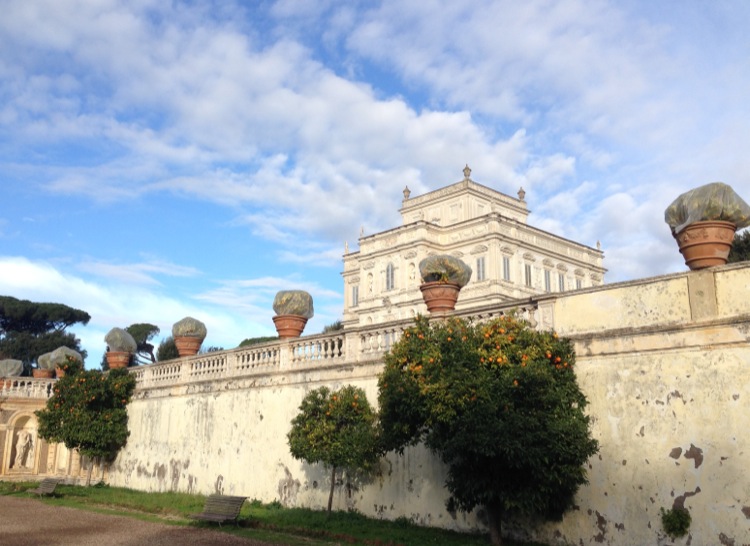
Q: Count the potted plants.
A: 8